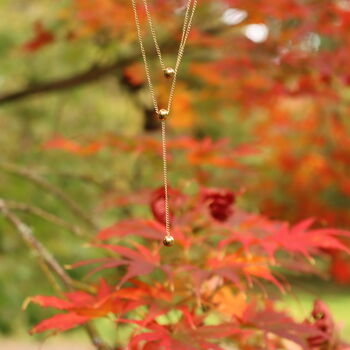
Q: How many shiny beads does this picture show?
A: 3